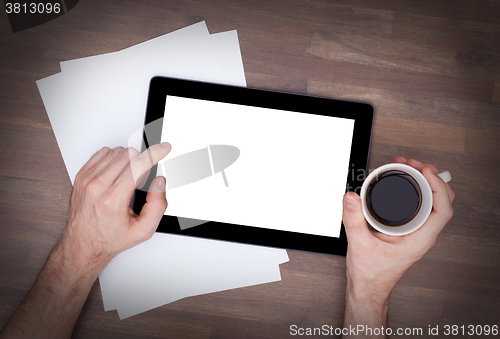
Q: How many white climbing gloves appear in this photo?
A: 0